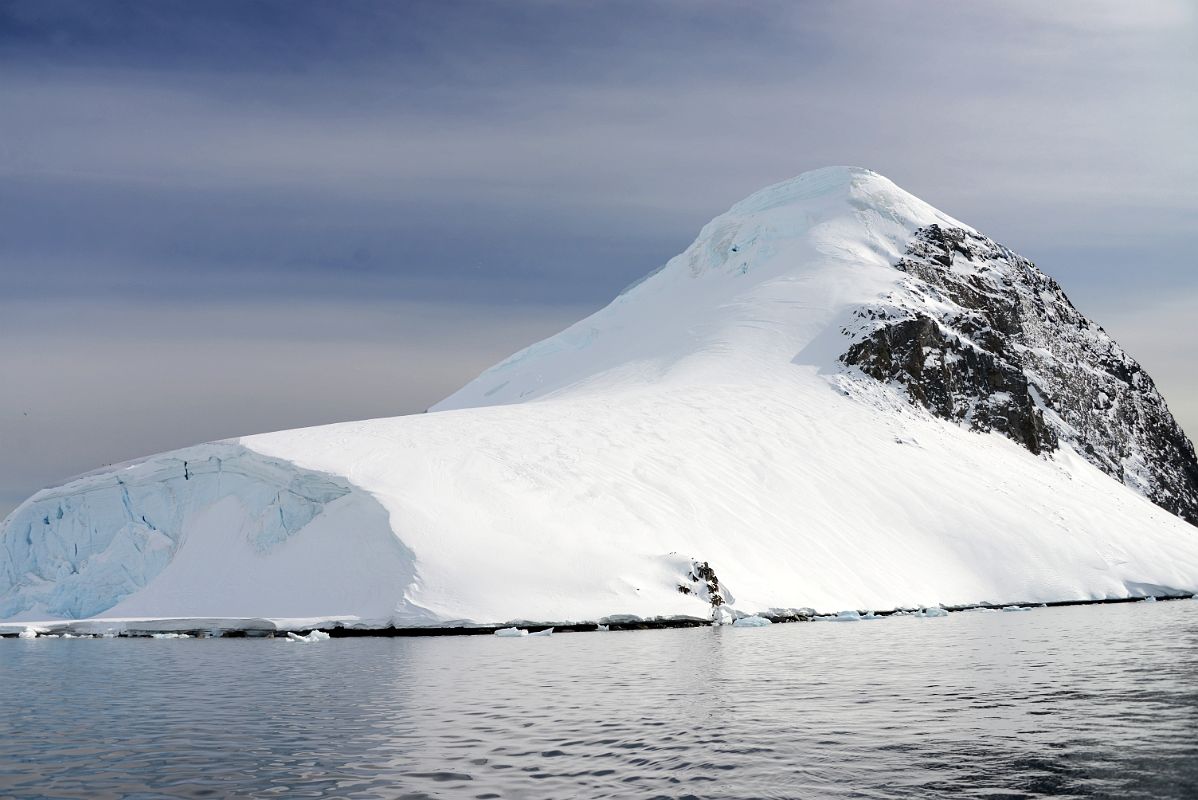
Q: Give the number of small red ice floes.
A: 0